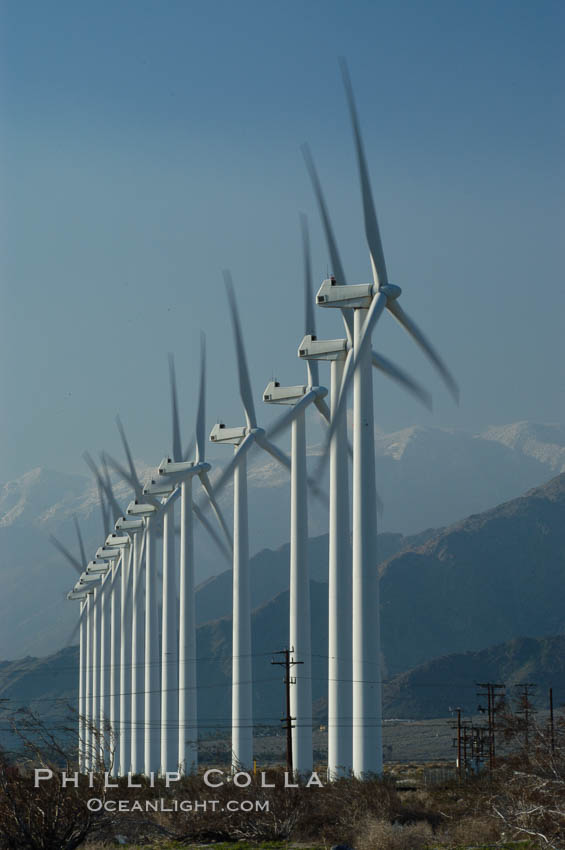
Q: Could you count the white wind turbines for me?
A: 14